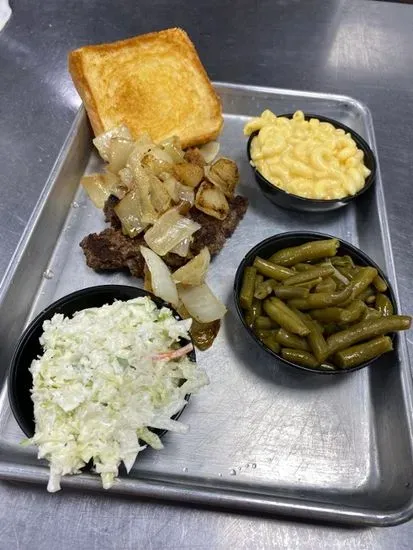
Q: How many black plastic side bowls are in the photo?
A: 3